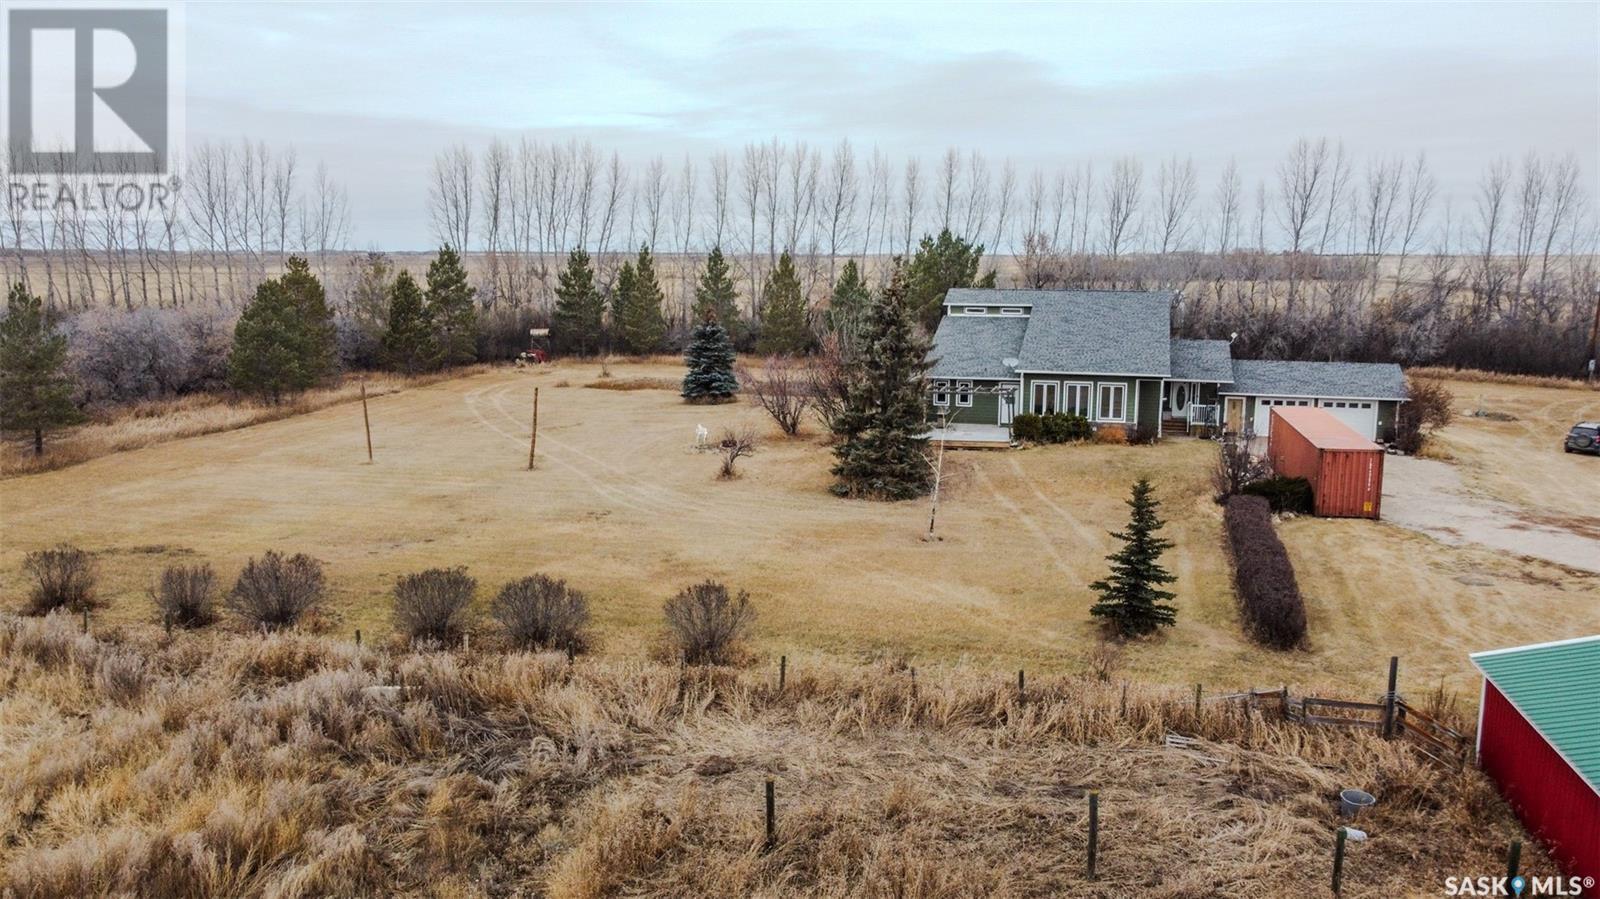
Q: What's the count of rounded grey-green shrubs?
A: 6